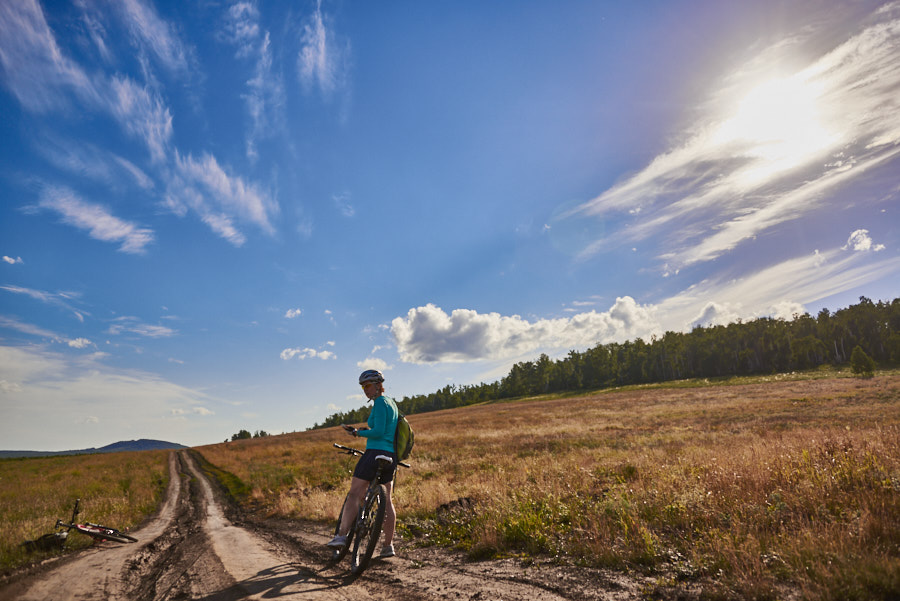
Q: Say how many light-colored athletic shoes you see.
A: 2